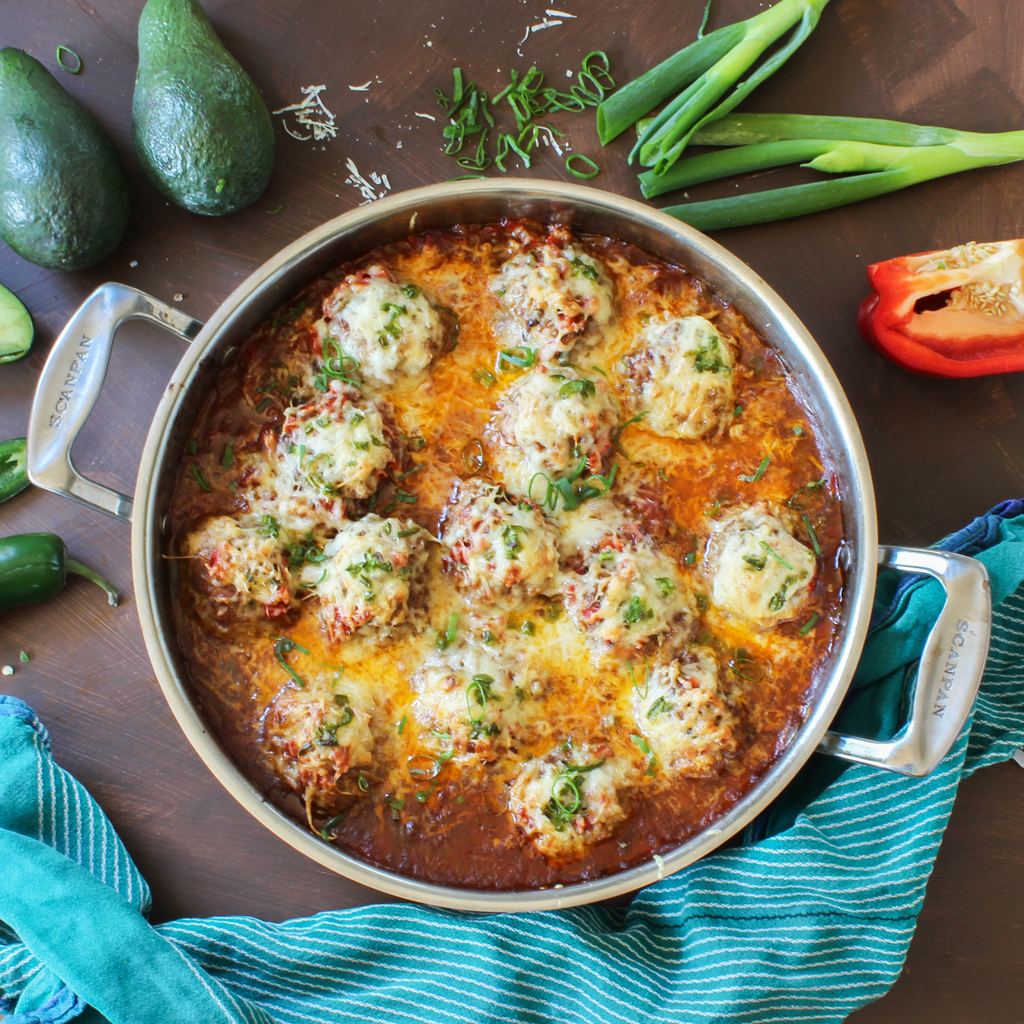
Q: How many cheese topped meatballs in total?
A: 14